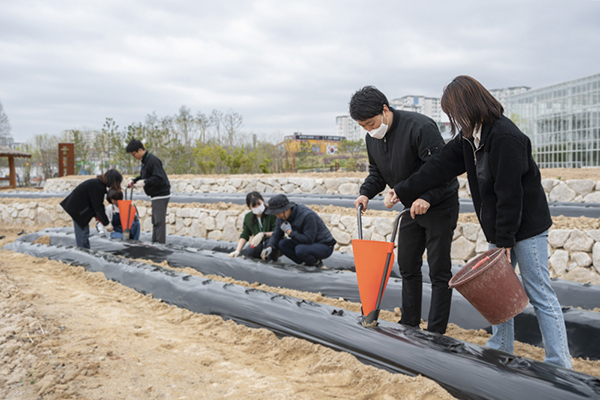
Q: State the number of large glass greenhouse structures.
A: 1